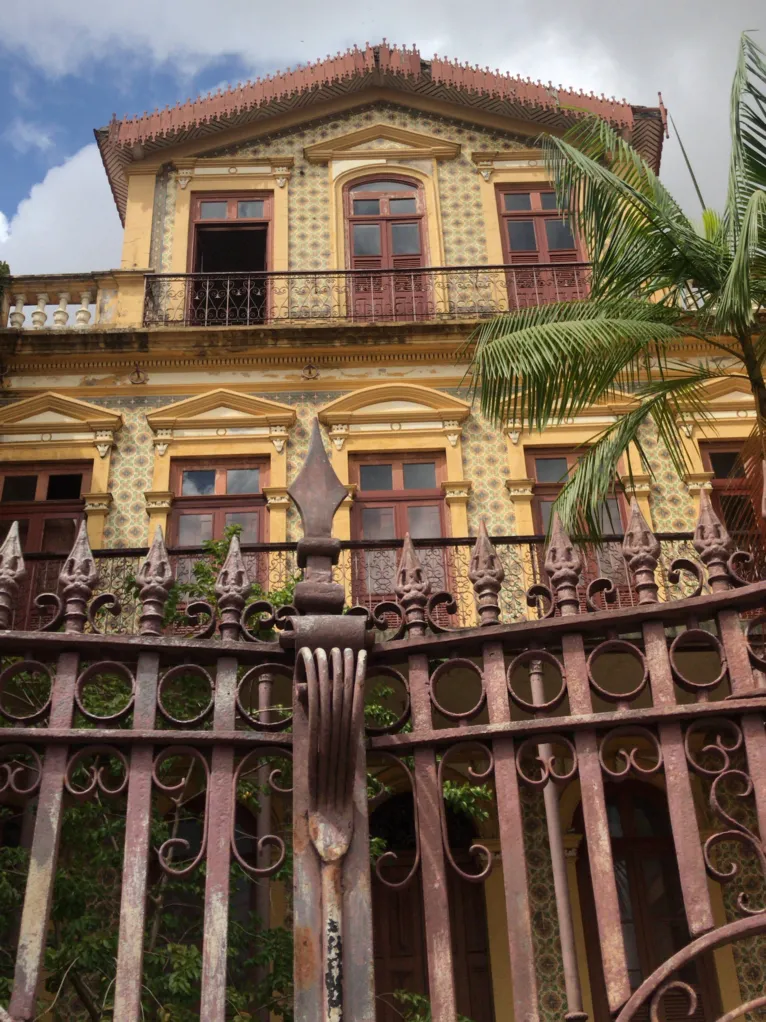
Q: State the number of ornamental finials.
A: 10